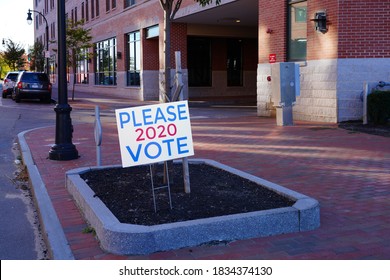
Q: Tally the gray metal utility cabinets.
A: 1